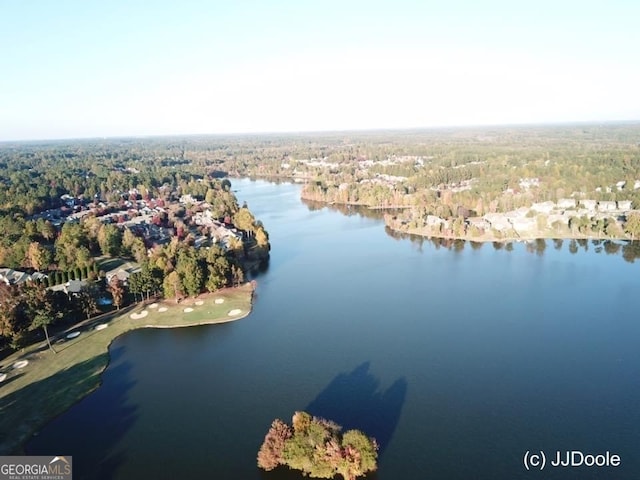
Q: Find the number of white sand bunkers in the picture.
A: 11